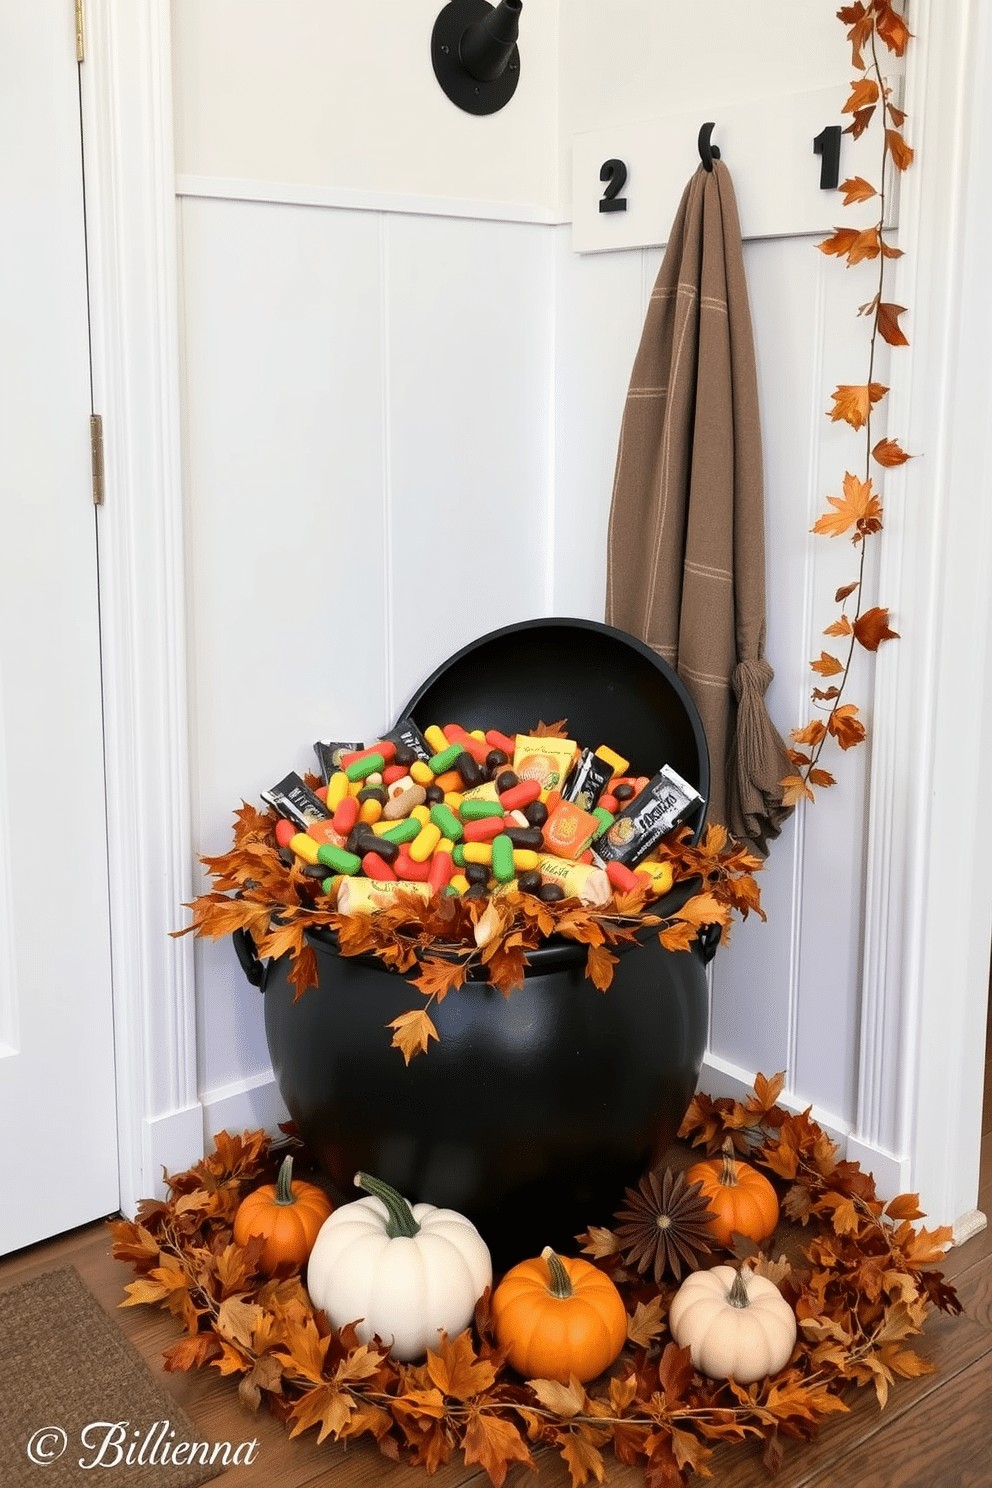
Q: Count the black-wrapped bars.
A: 5